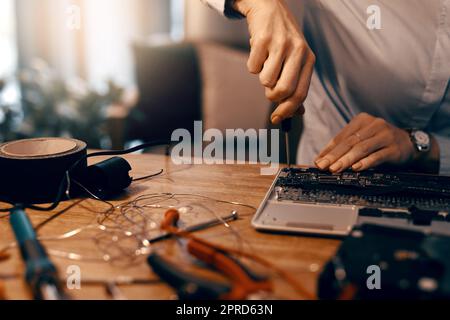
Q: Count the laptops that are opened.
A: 1